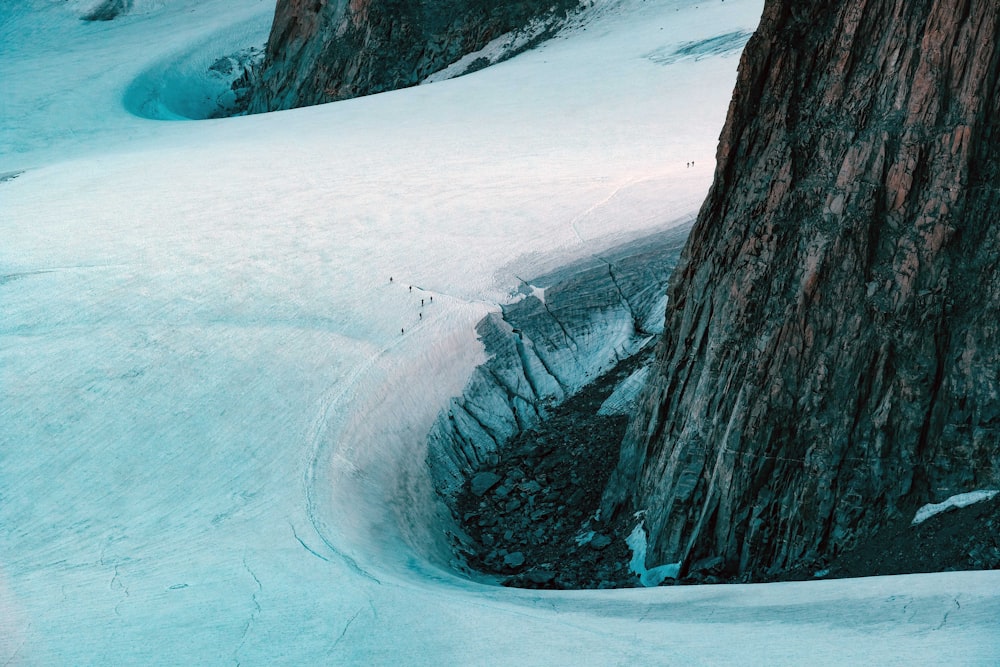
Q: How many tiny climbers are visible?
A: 8